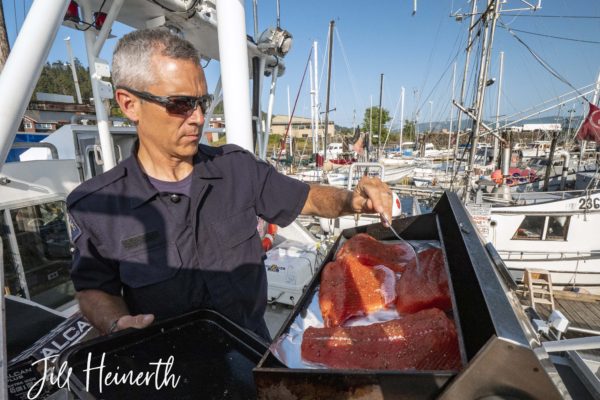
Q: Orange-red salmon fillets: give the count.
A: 4